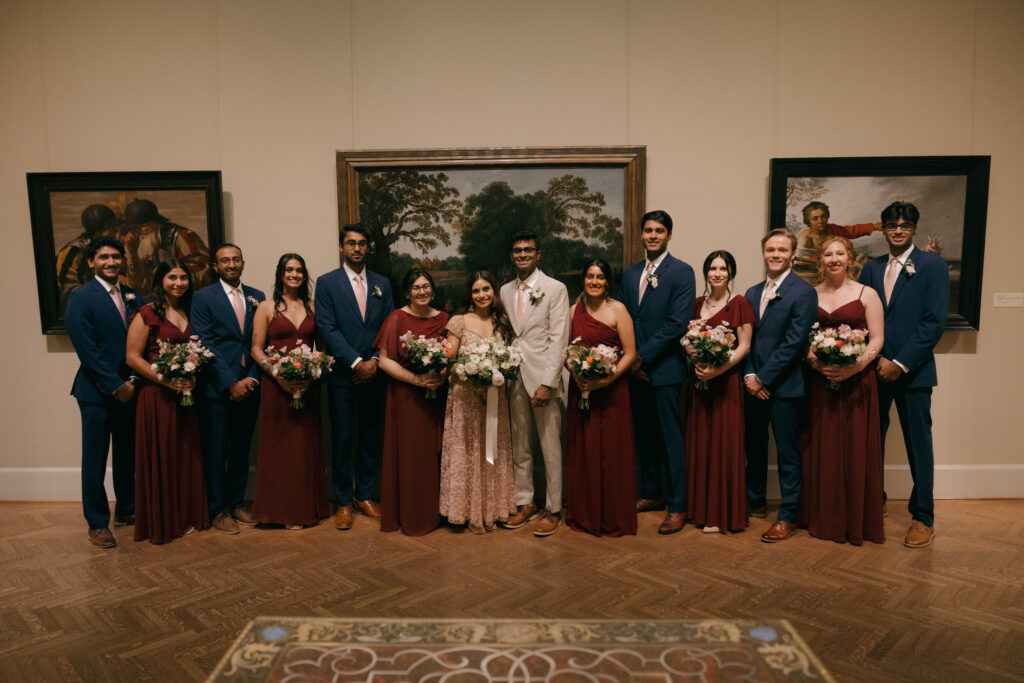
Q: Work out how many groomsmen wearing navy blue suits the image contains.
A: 6